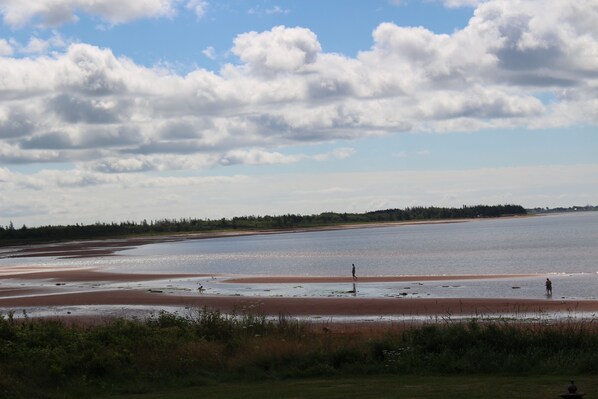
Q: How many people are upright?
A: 2